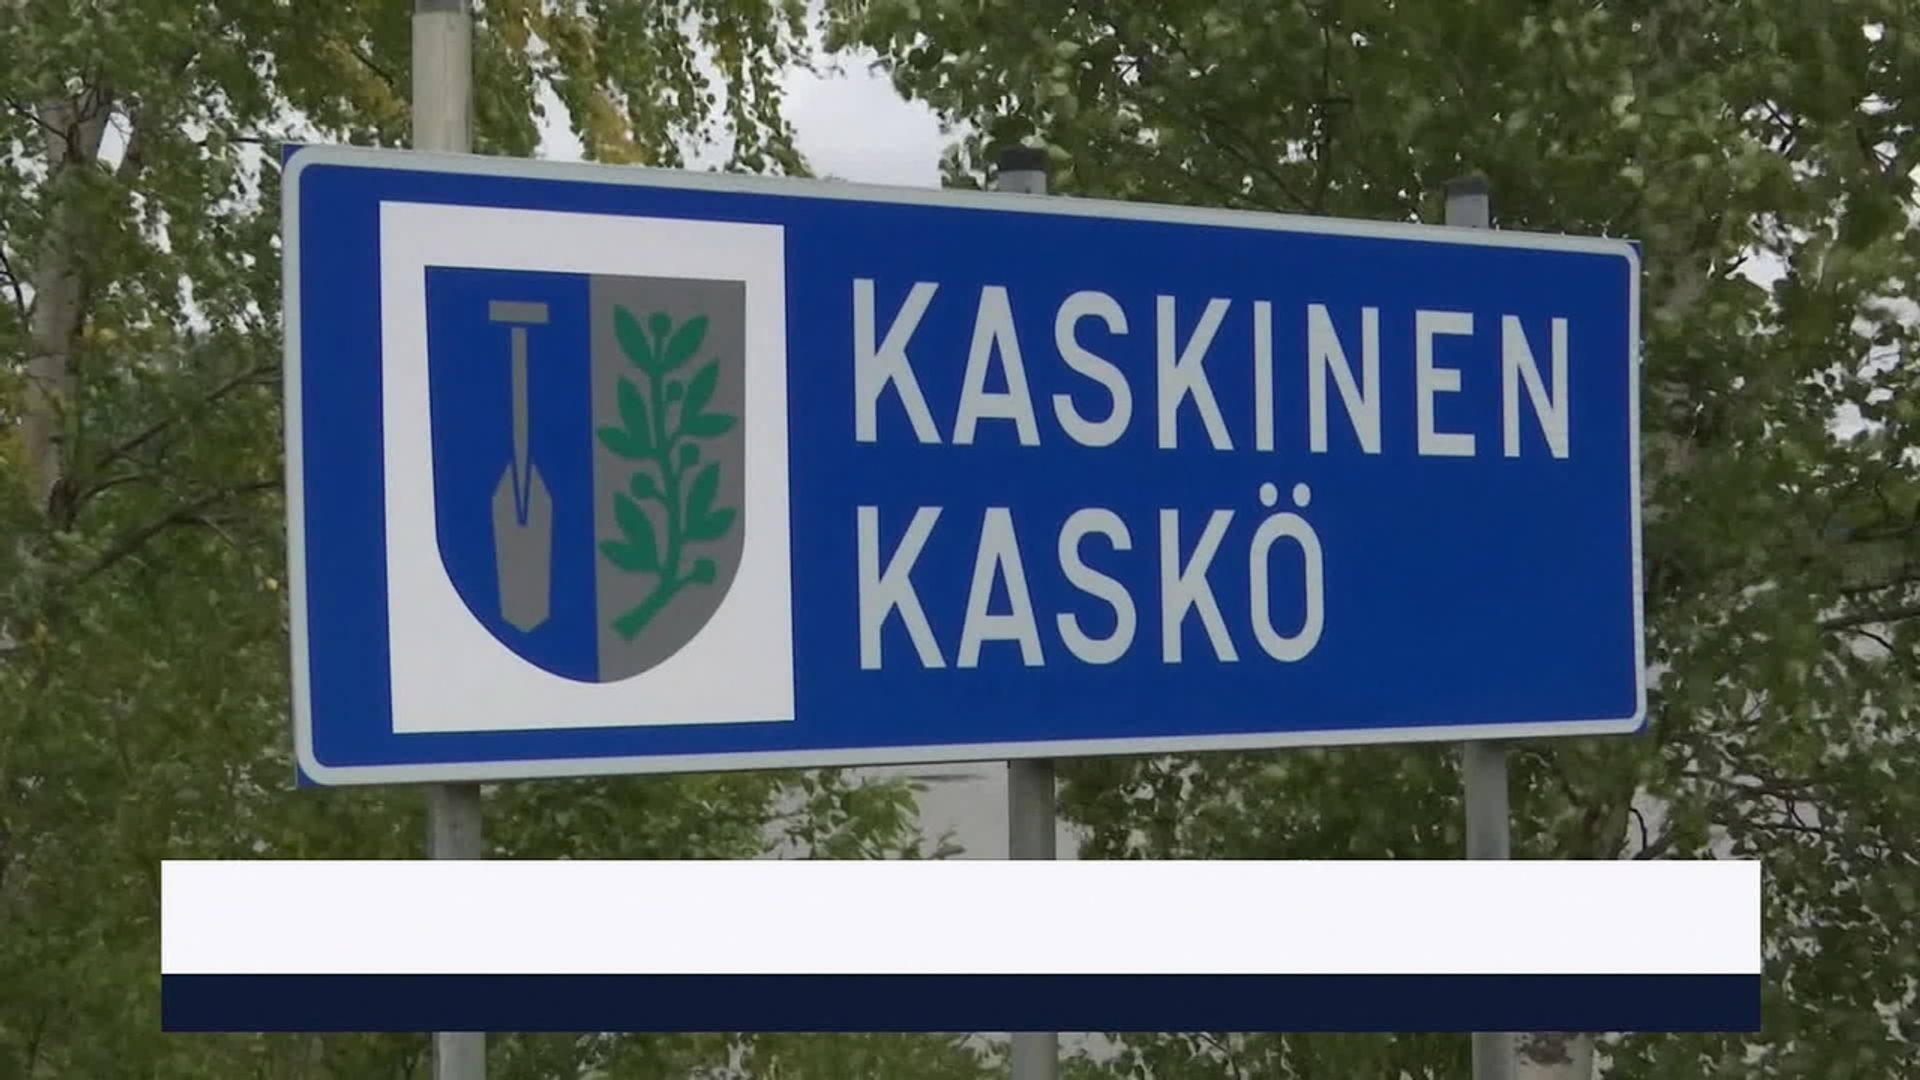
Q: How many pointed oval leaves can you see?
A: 10